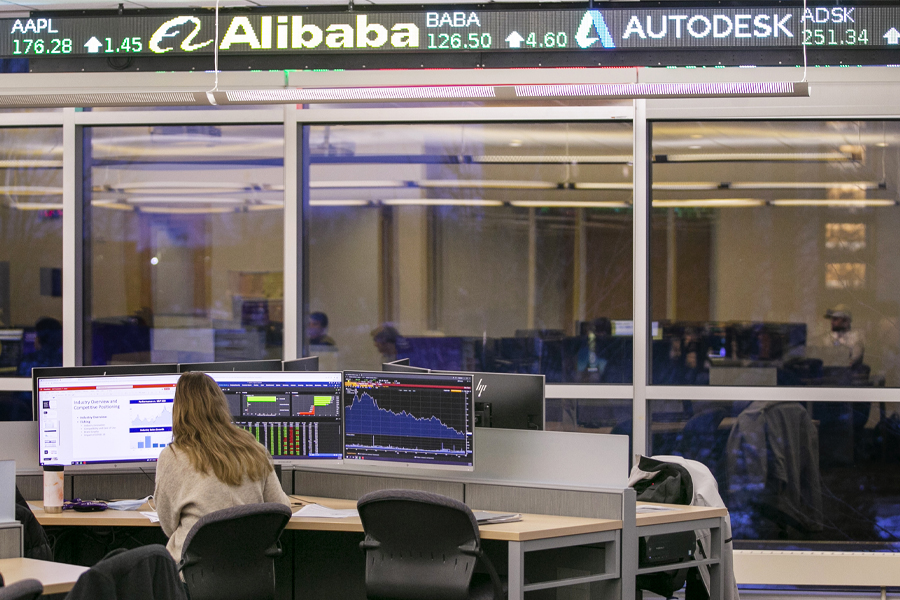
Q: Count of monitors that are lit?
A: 3